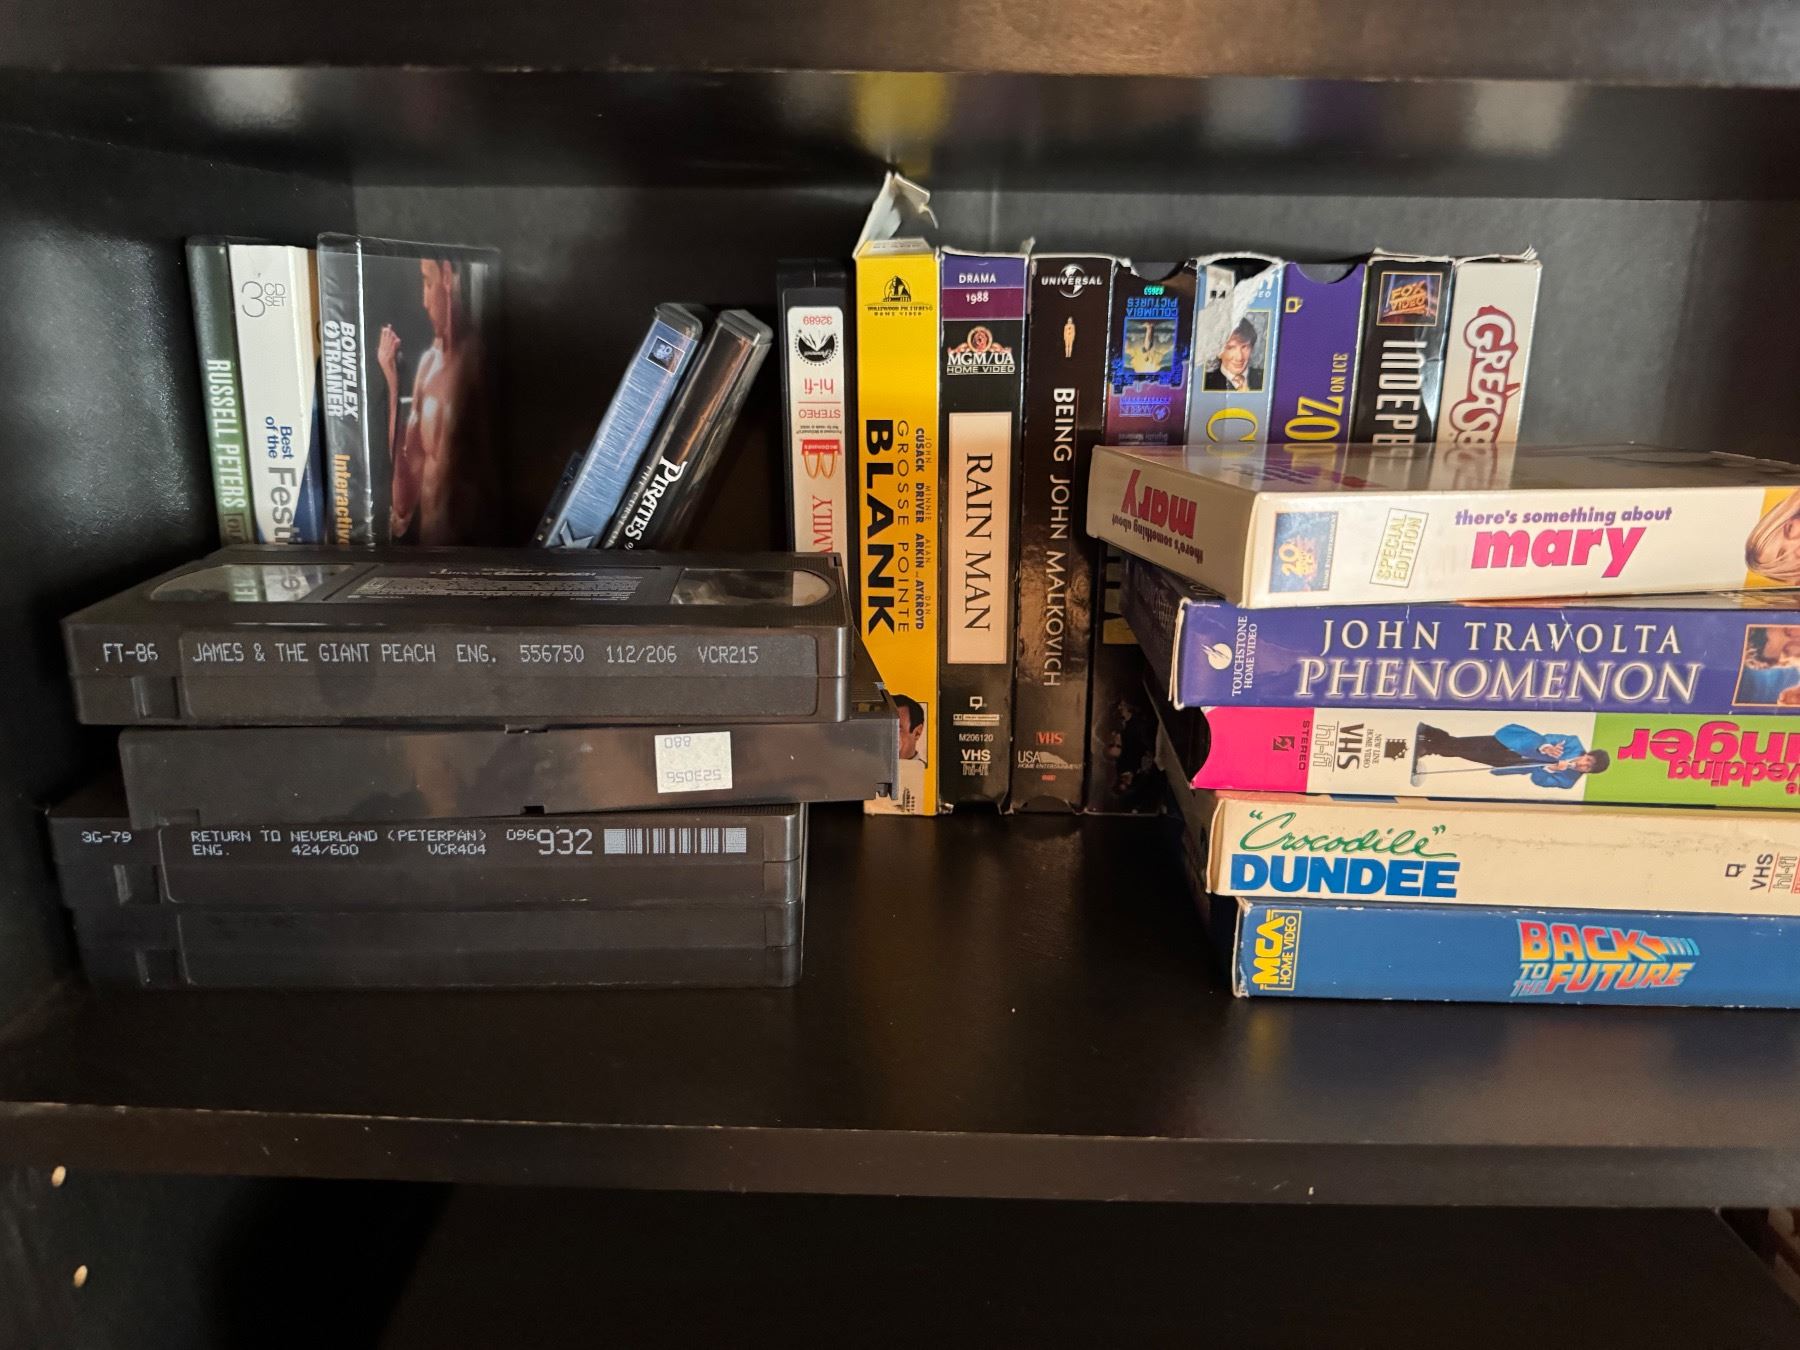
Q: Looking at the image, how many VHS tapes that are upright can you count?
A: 9